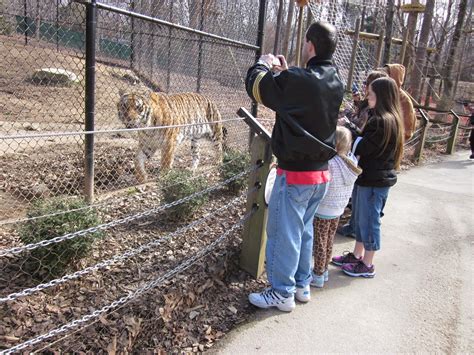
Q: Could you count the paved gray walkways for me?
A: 1